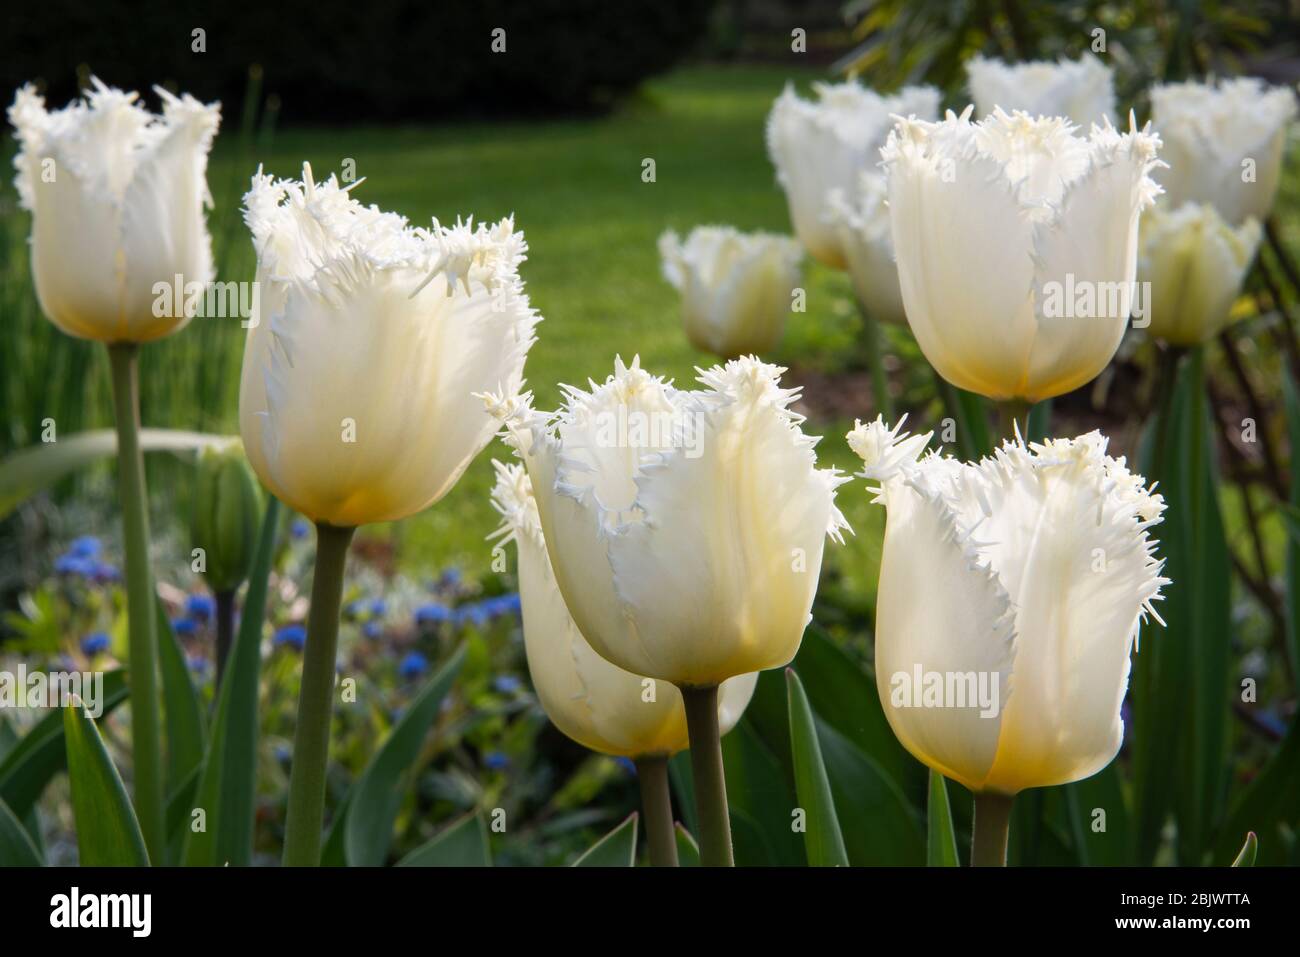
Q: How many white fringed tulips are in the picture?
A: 12